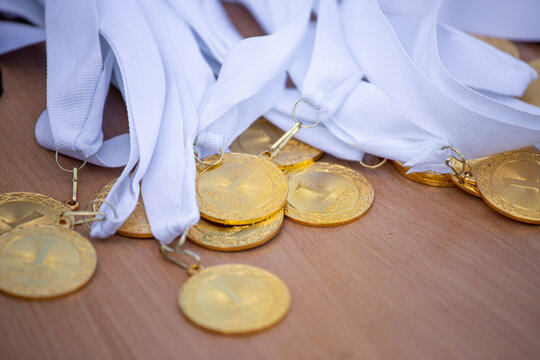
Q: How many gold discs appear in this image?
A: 13